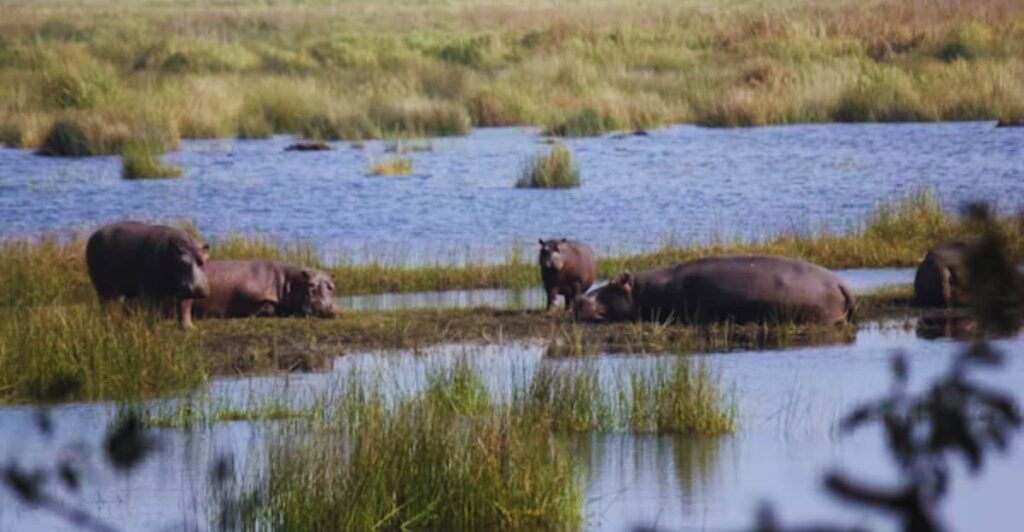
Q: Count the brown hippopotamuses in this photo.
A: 5